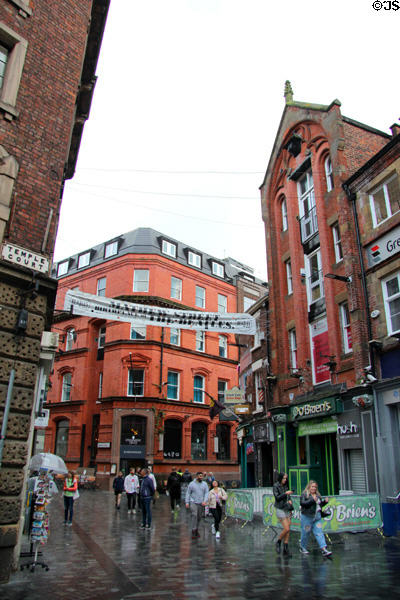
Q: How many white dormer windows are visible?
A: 6